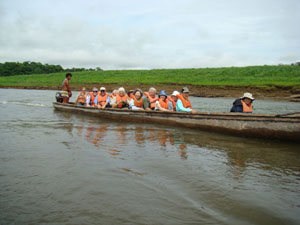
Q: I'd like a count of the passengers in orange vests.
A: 12